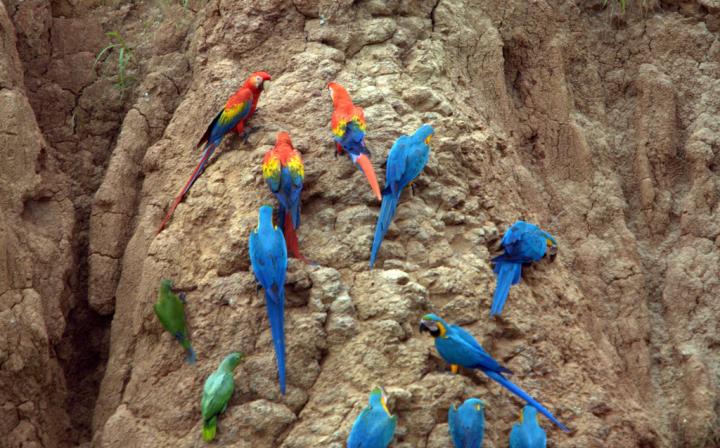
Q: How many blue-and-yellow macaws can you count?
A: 7